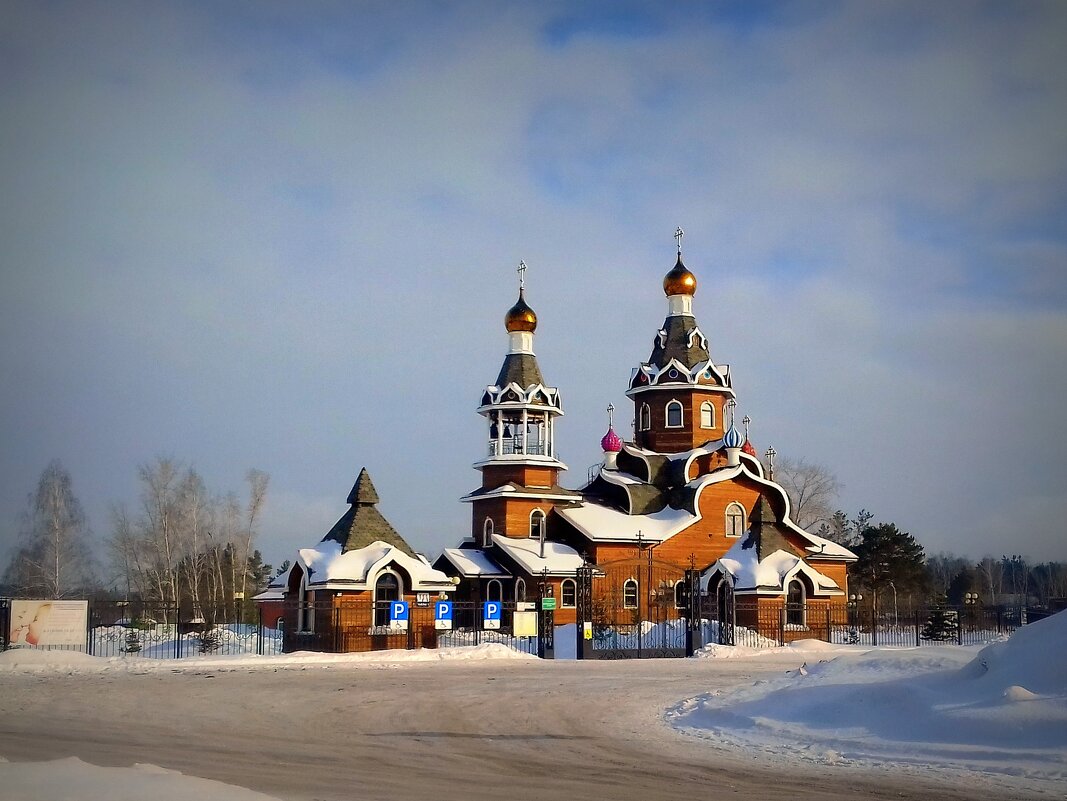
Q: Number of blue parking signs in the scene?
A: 3